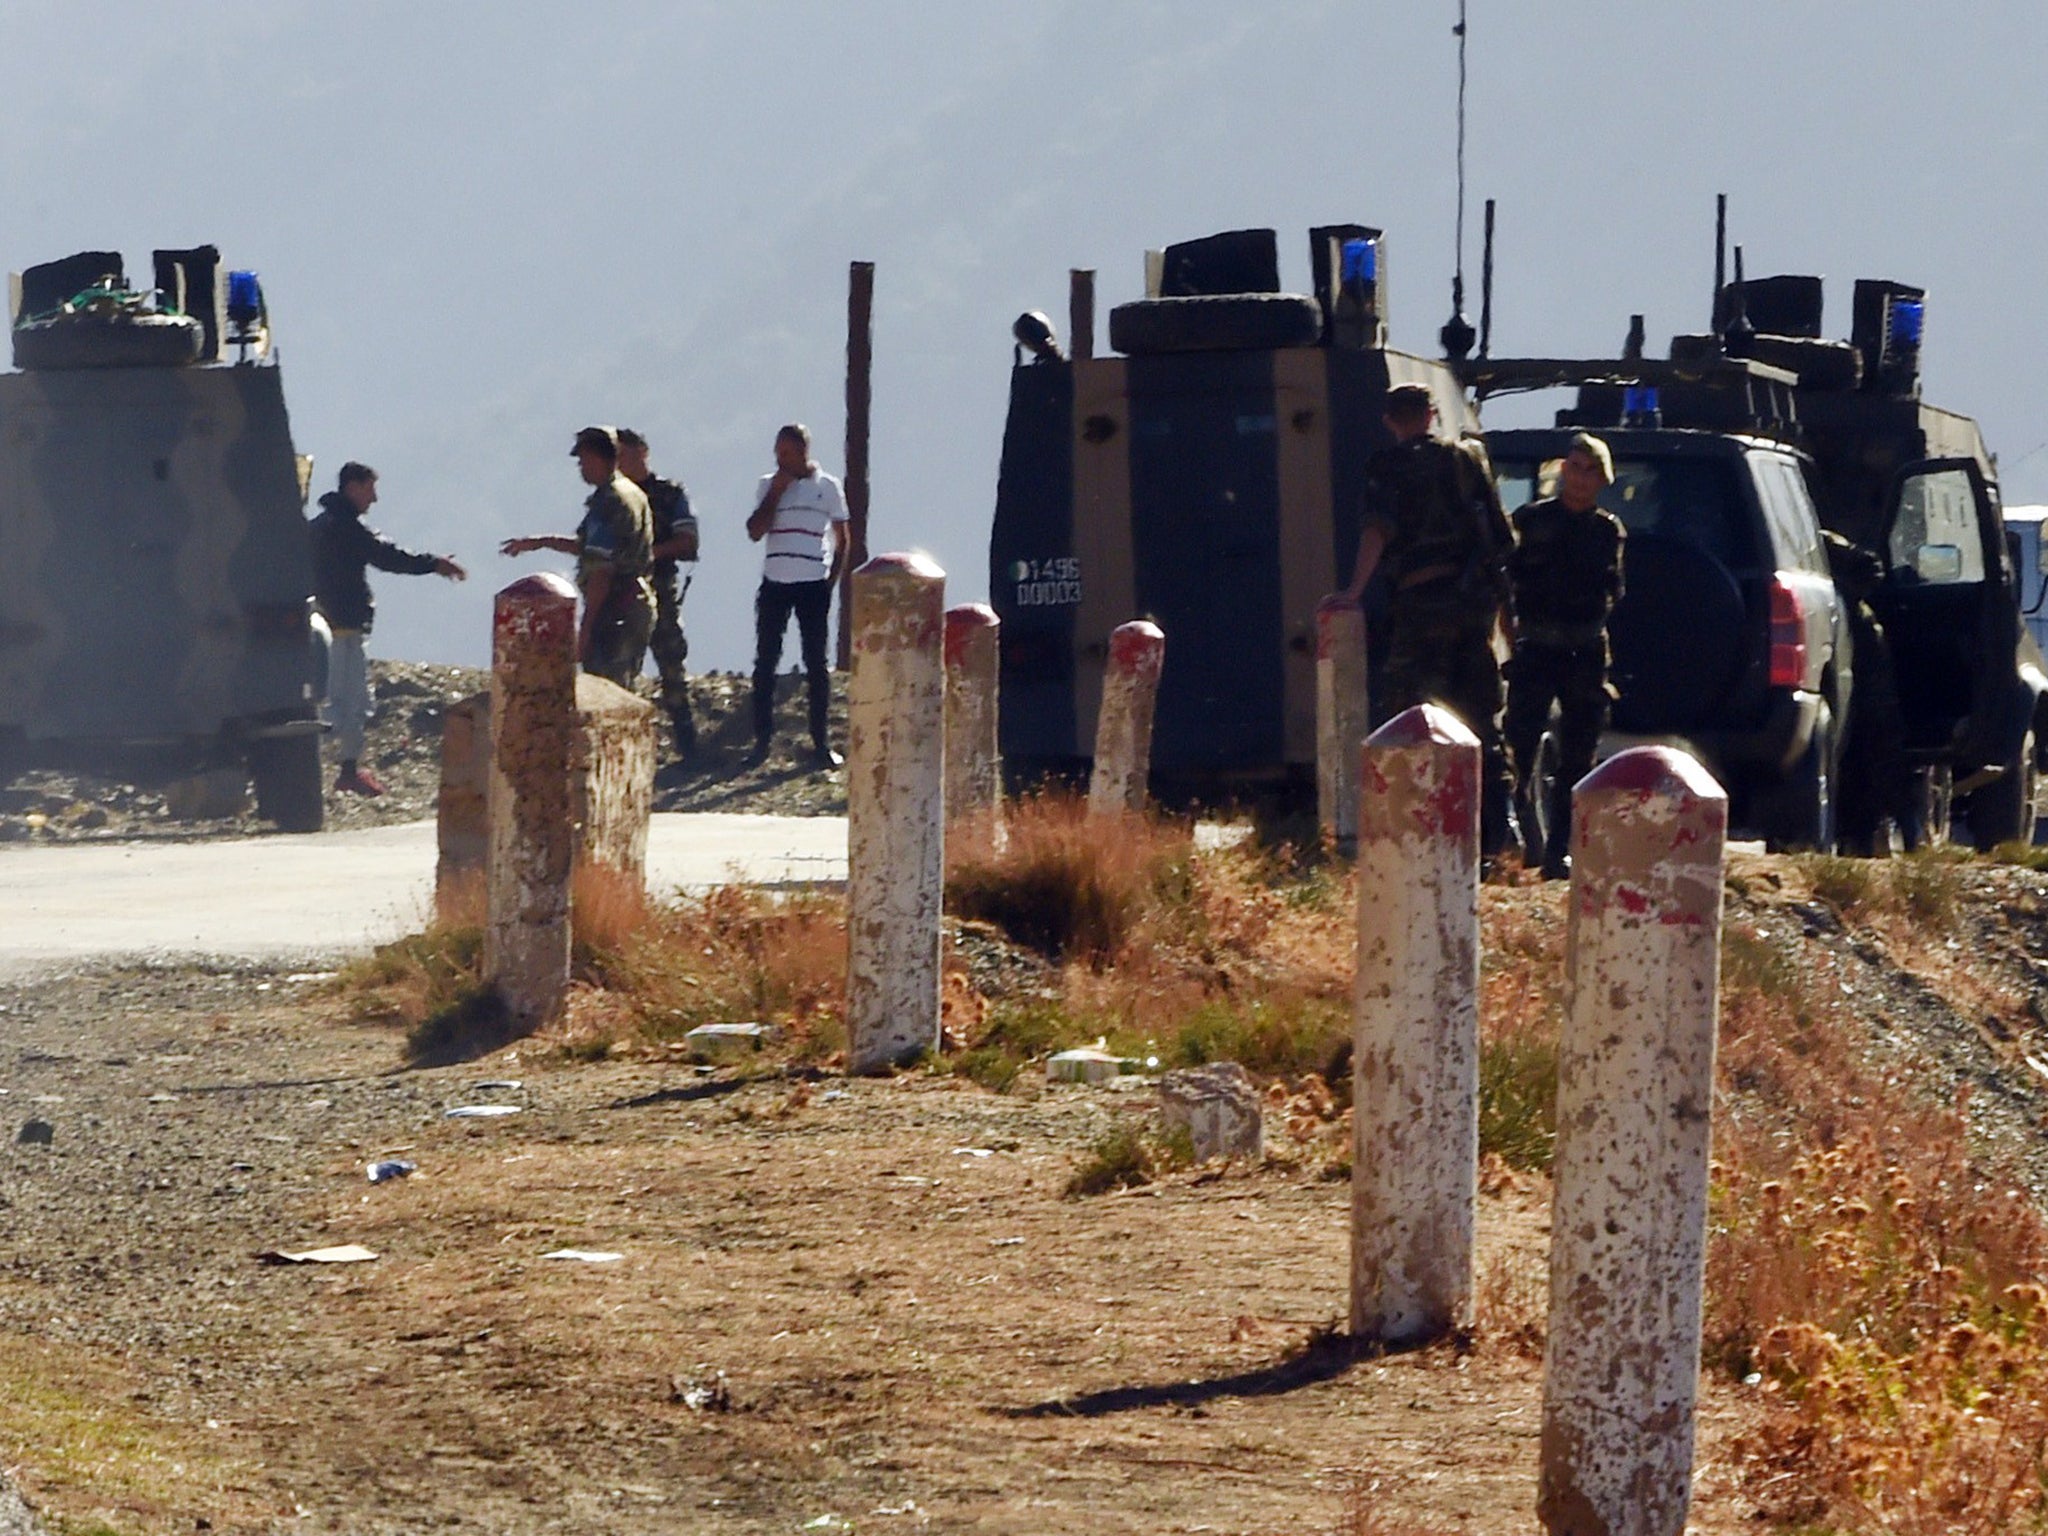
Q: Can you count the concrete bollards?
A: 7